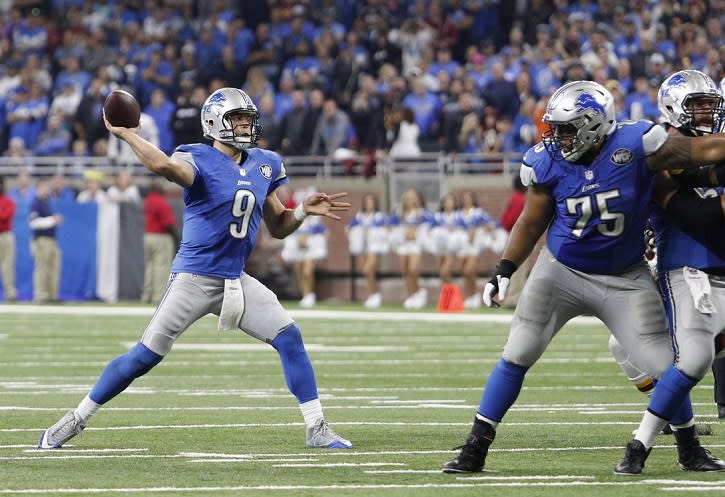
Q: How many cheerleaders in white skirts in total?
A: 5